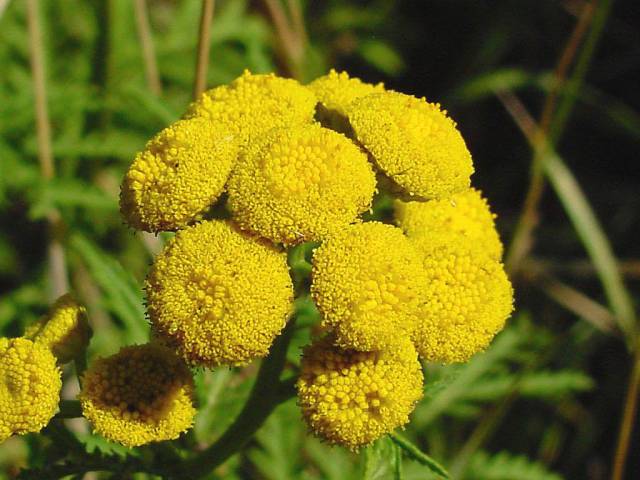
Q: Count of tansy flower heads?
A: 13